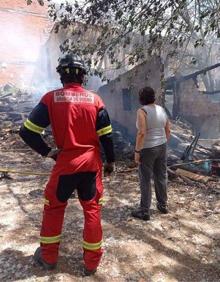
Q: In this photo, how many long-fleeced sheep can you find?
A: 0